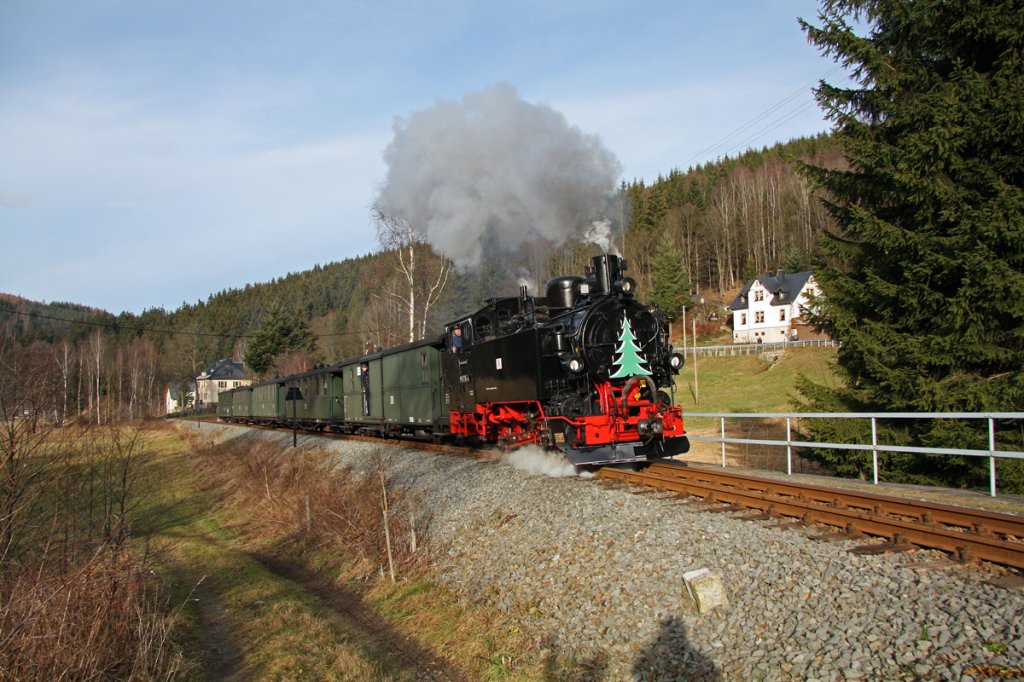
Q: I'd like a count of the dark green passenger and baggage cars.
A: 5